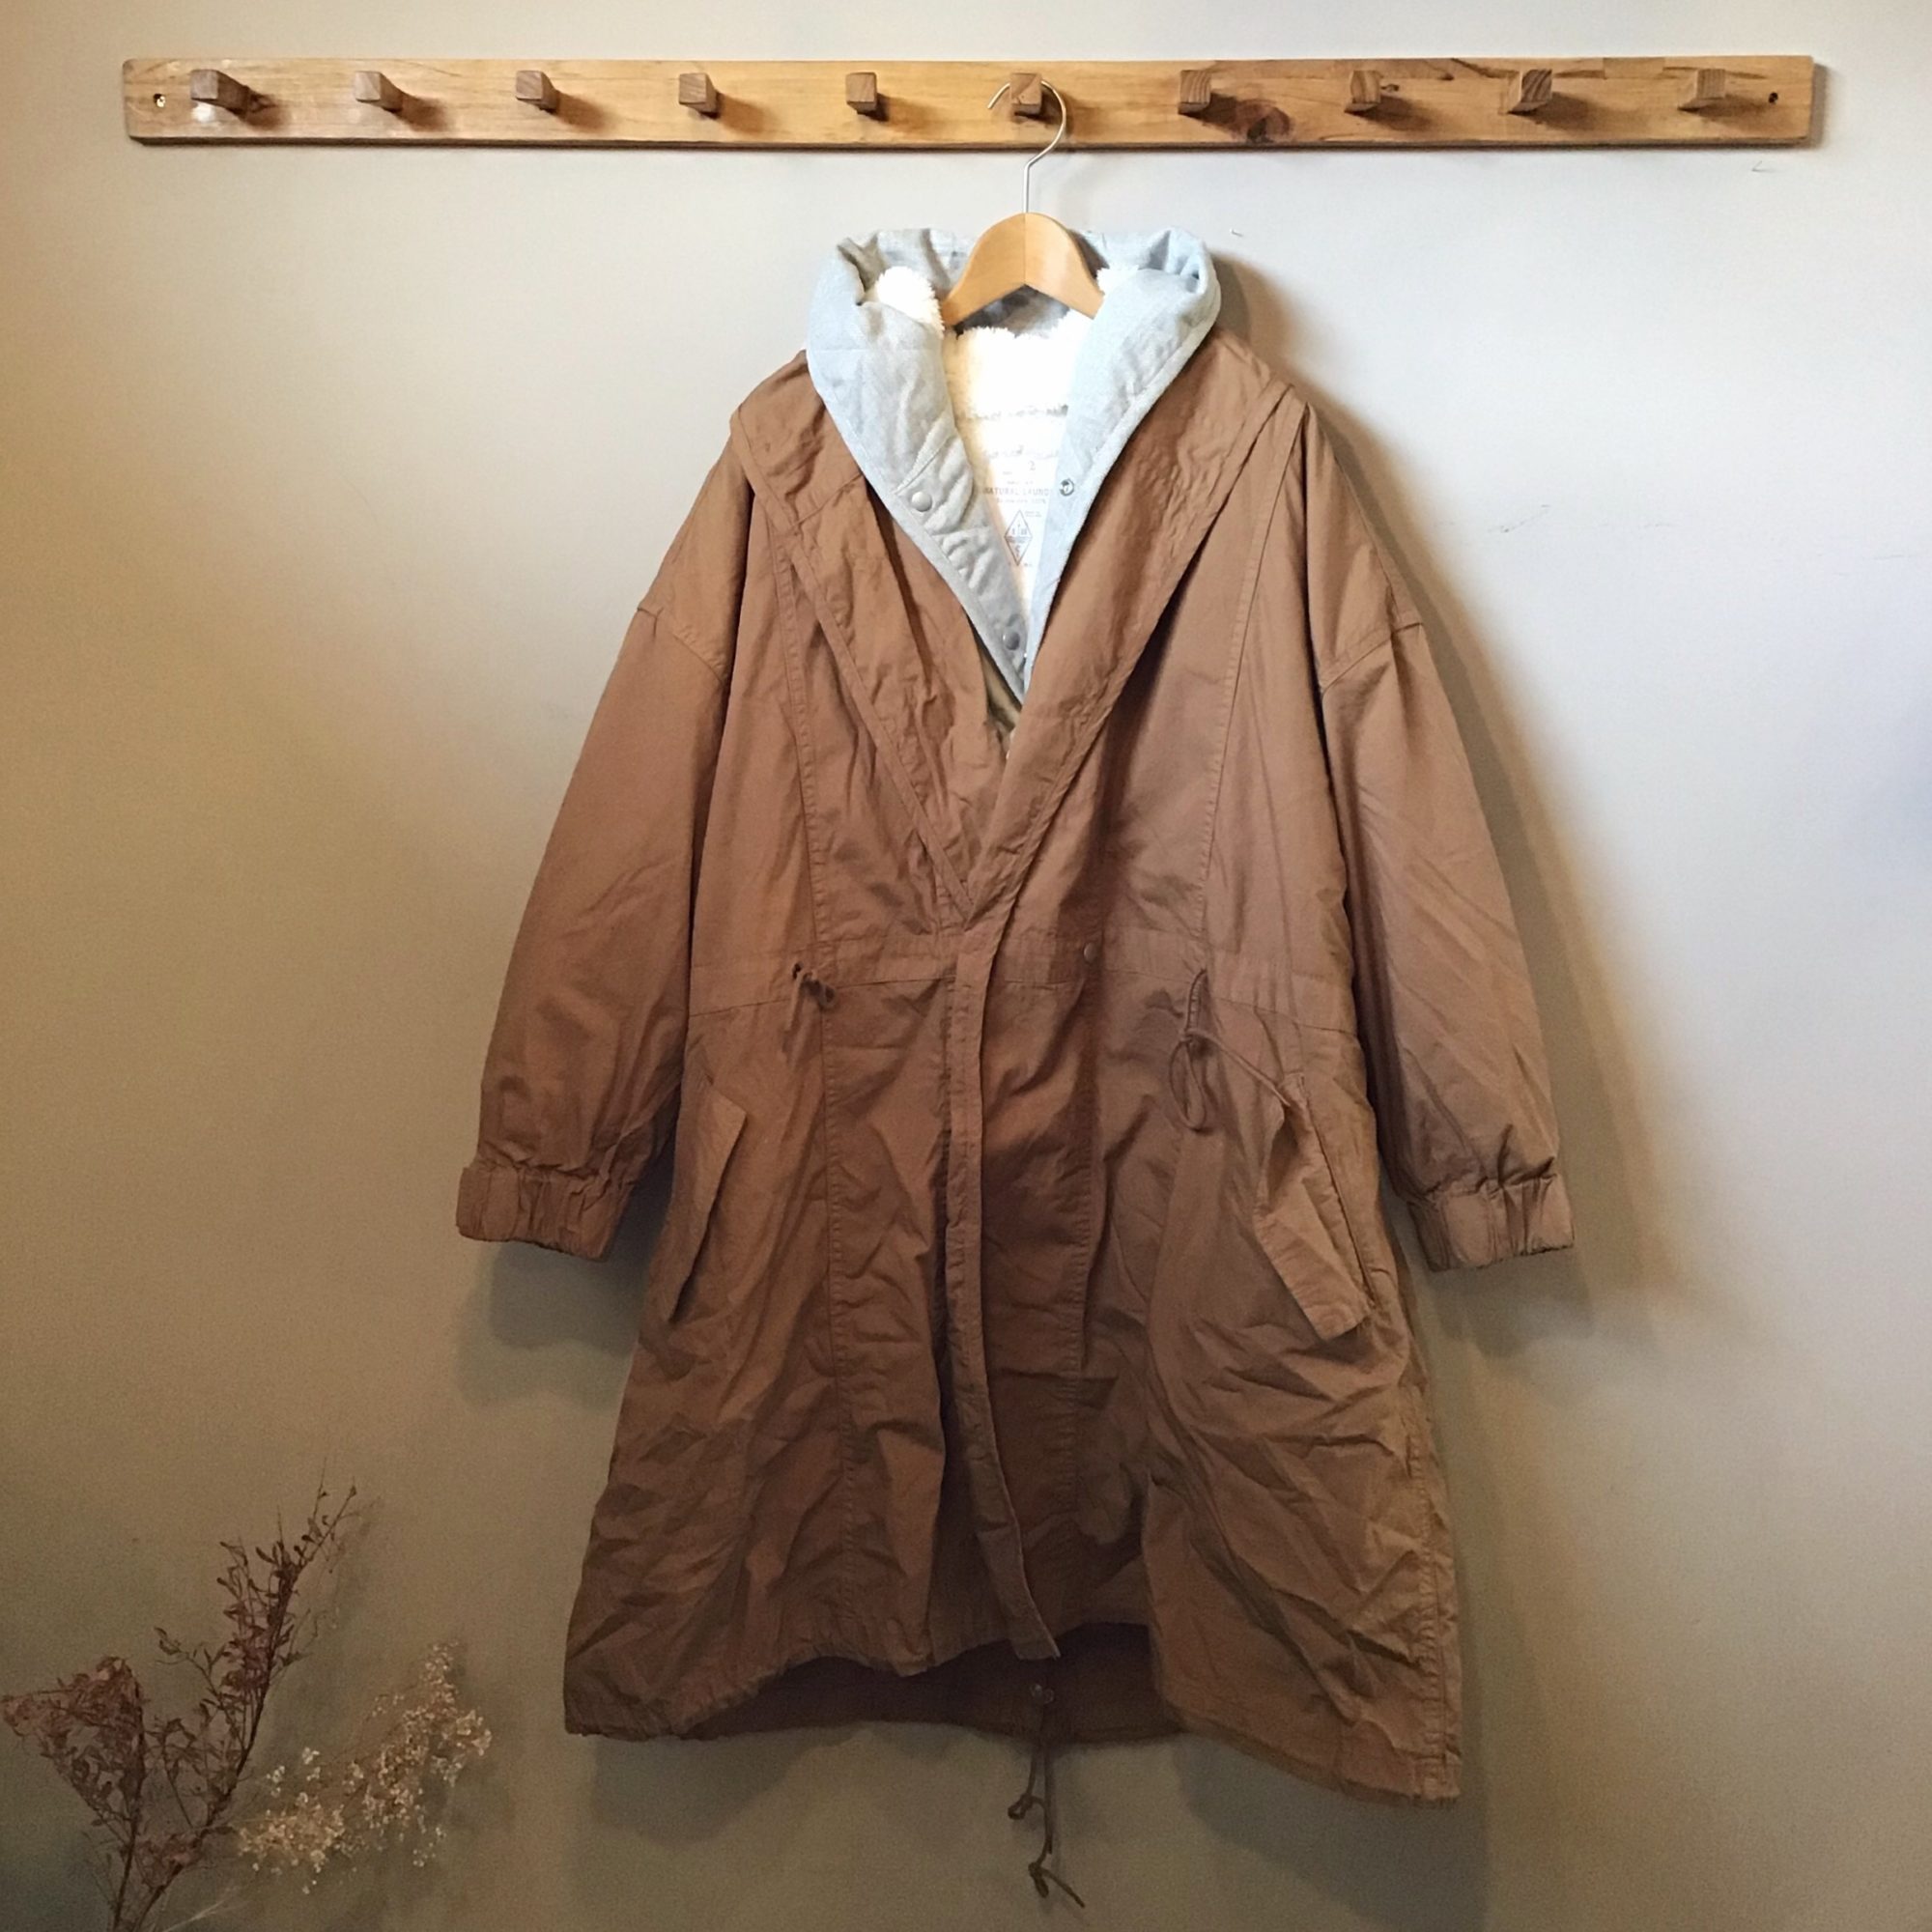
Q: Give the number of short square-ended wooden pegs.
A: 10